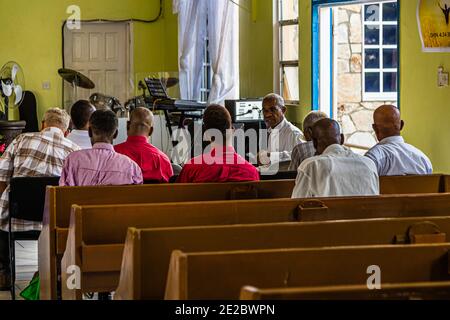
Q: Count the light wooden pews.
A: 5